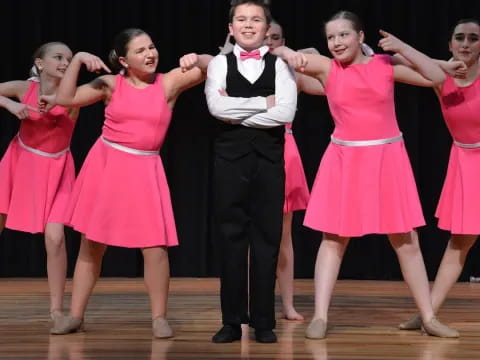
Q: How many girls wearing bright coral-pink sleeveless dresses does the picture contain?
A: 5